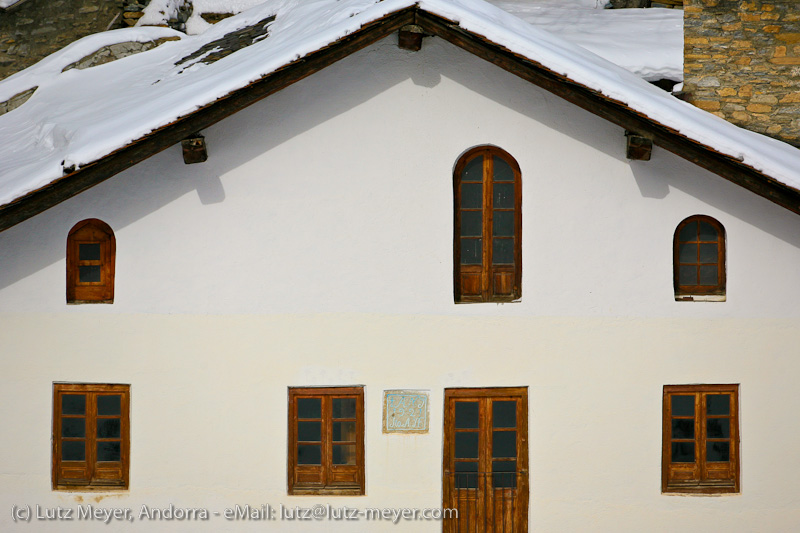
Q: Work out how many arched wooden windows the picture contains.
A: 3